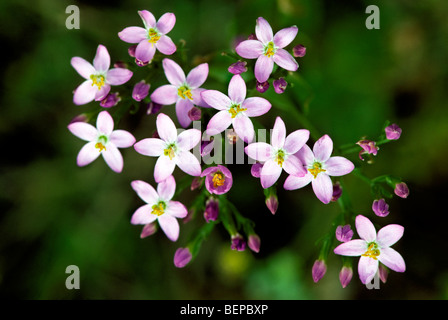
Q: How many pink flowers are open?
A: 11